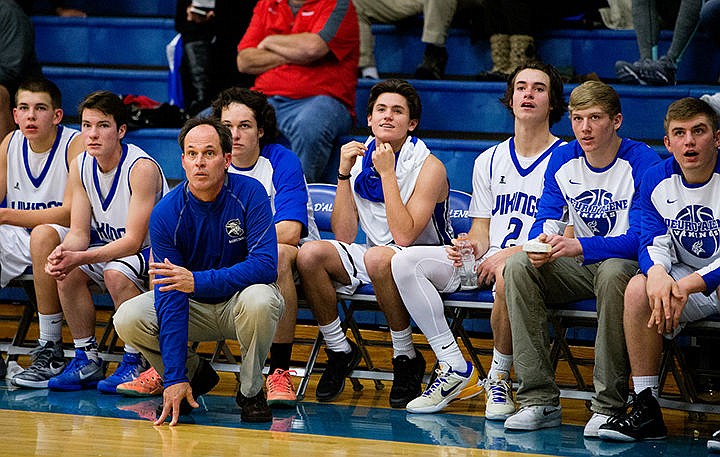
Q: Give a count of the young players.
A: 7